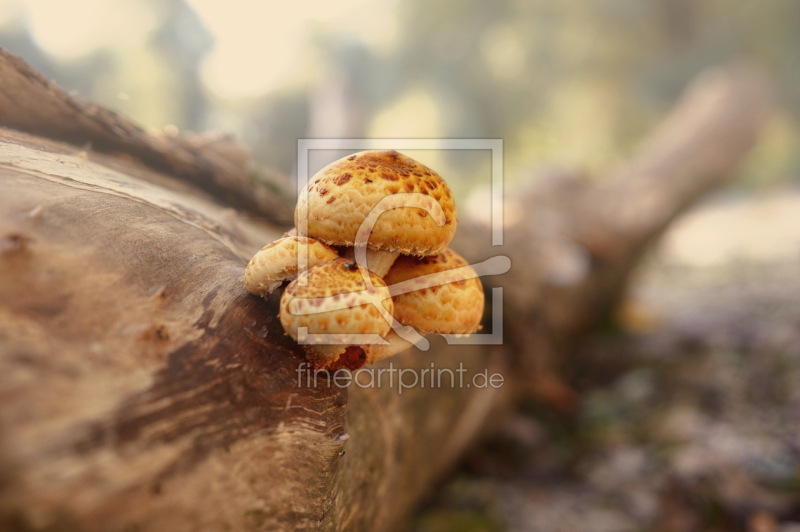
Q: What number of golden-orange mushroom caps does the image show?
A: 4